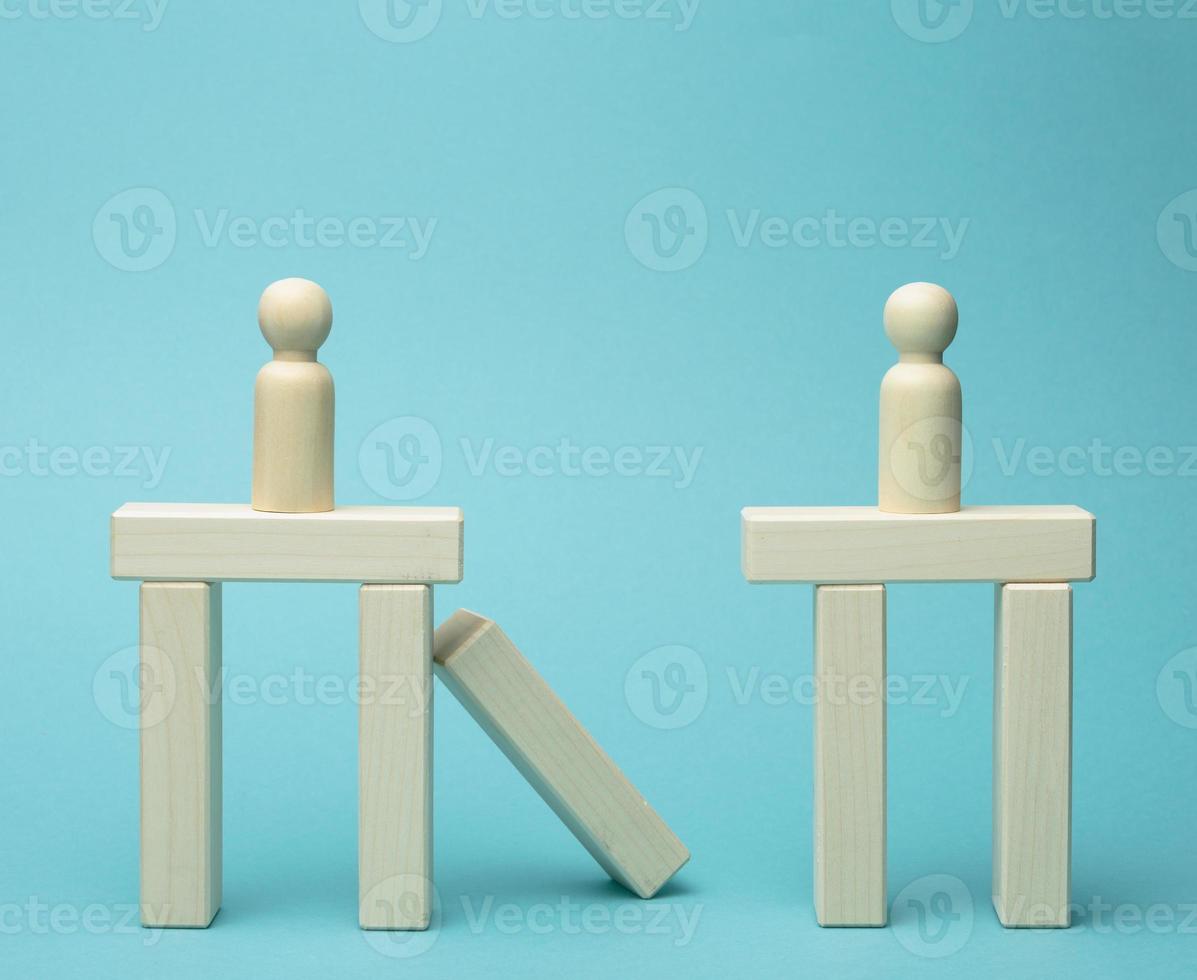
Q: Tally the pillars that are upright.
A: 4